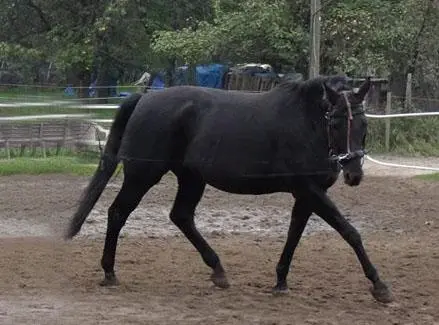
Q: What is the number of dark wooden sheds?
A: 1